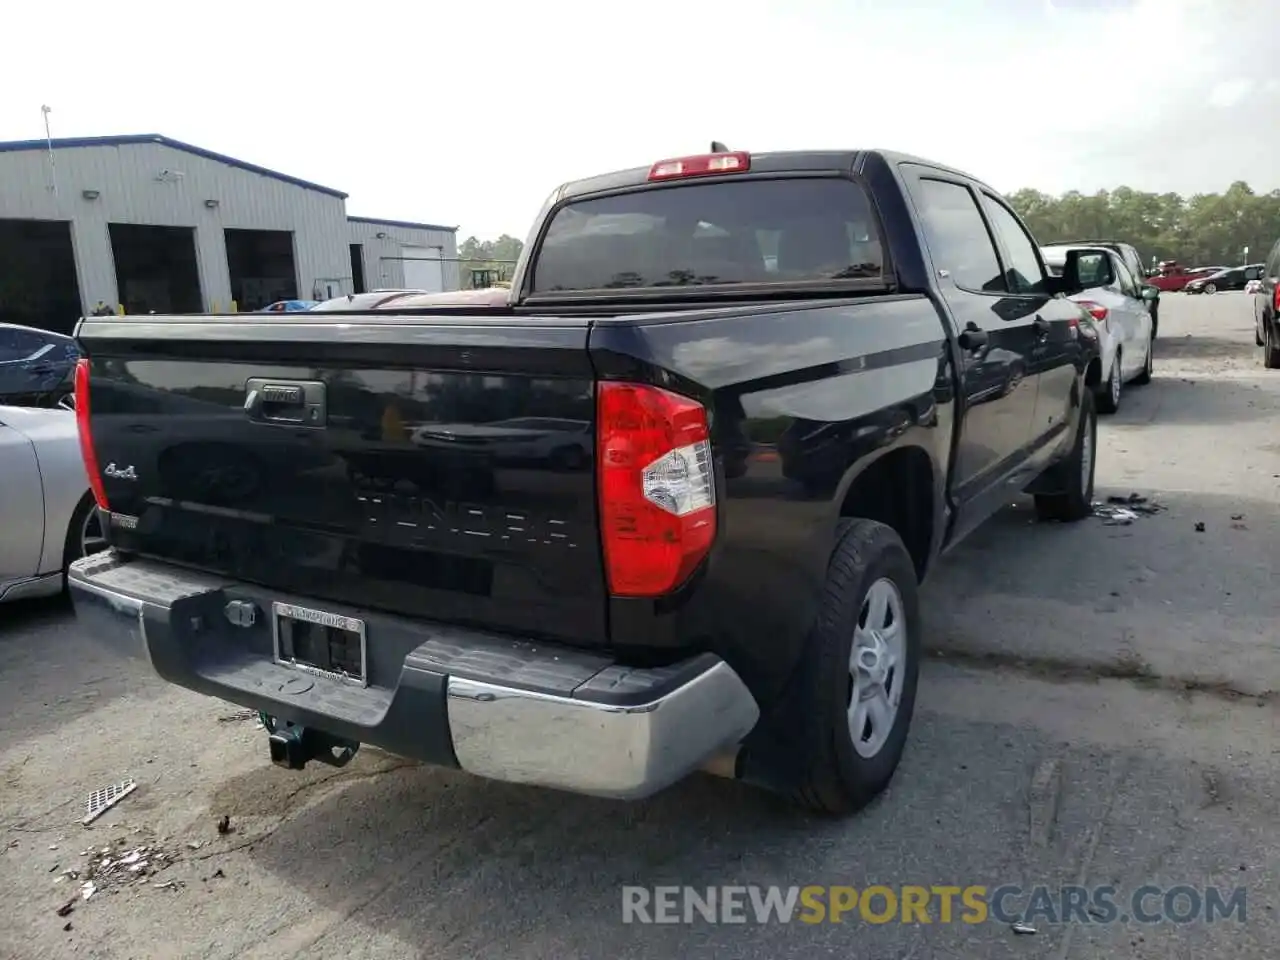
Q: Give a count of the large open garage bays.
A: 3